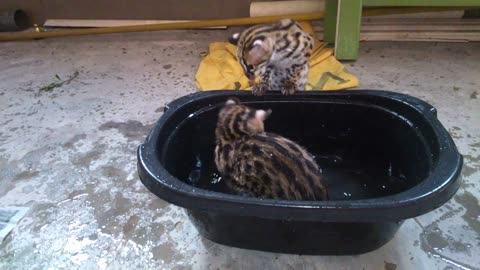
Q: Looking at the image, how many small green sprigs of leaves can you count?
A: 1